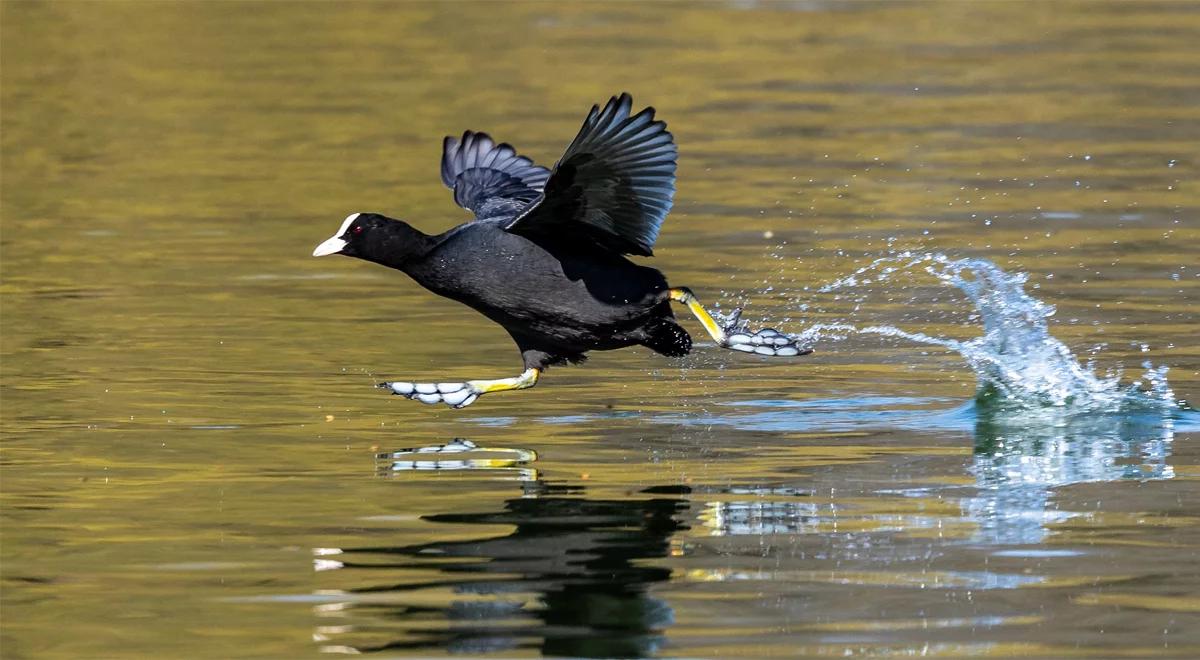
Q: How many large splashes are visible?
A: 1